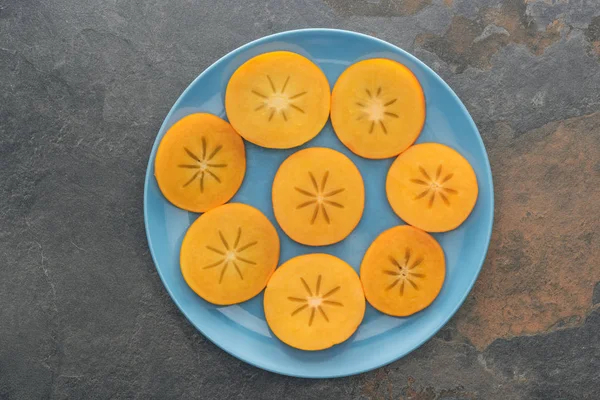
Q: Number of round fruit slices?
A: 8